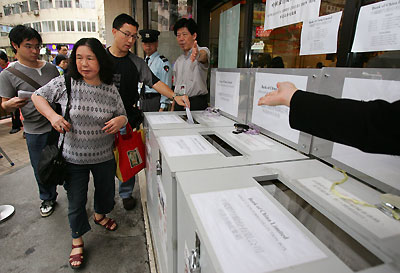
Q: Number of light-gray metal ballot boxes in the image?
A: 3